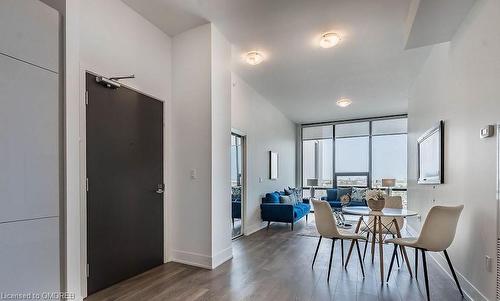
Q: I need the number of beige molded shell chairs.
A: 3